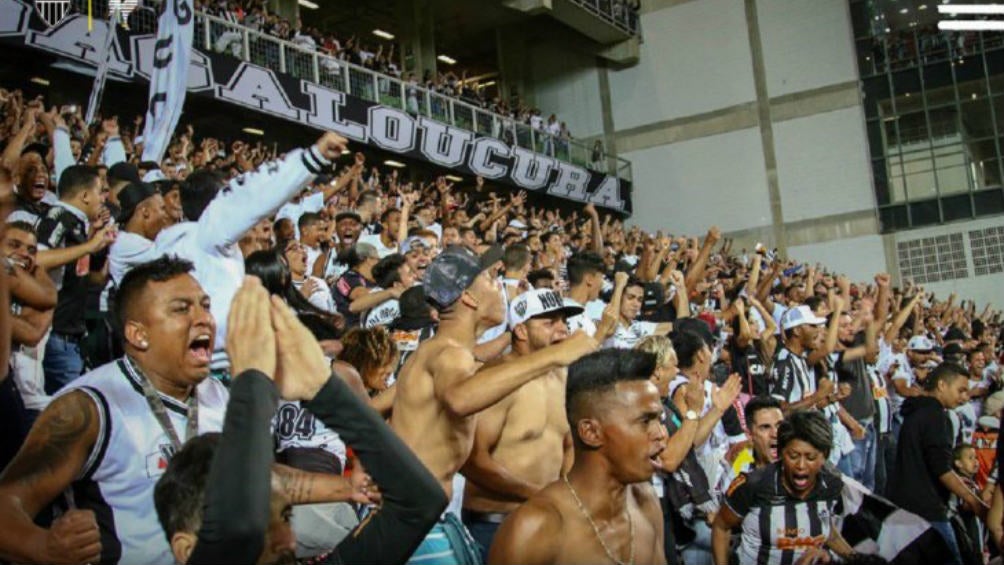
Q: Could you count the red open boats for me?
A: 0